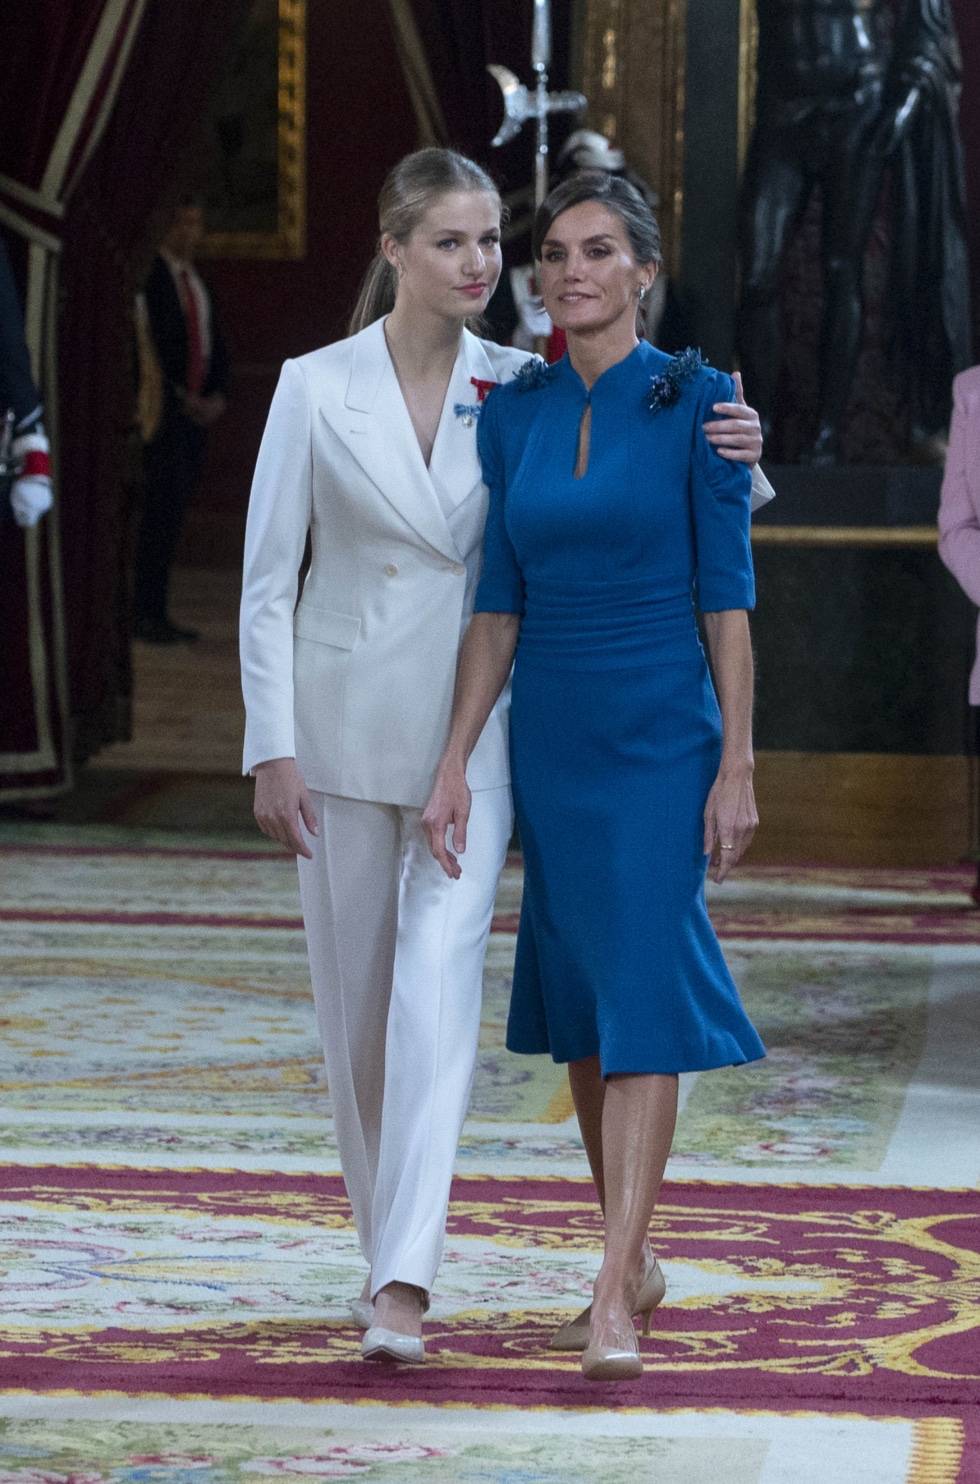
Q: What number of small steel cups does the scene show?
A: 0